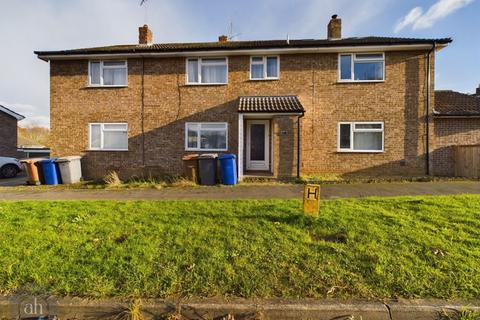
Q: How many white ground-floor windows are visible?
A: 3